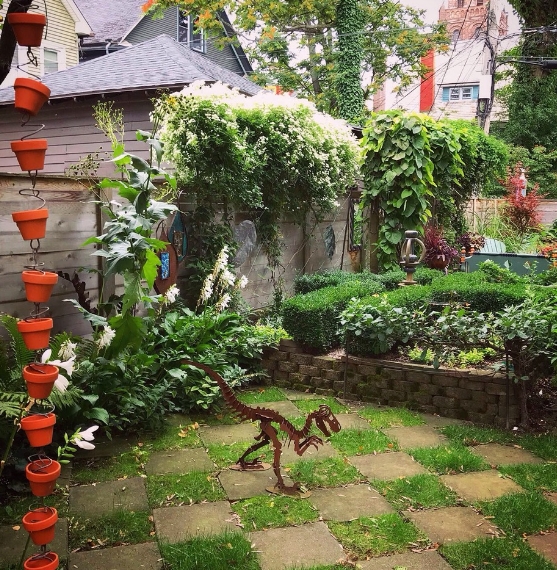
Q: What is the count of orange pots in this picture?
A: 11